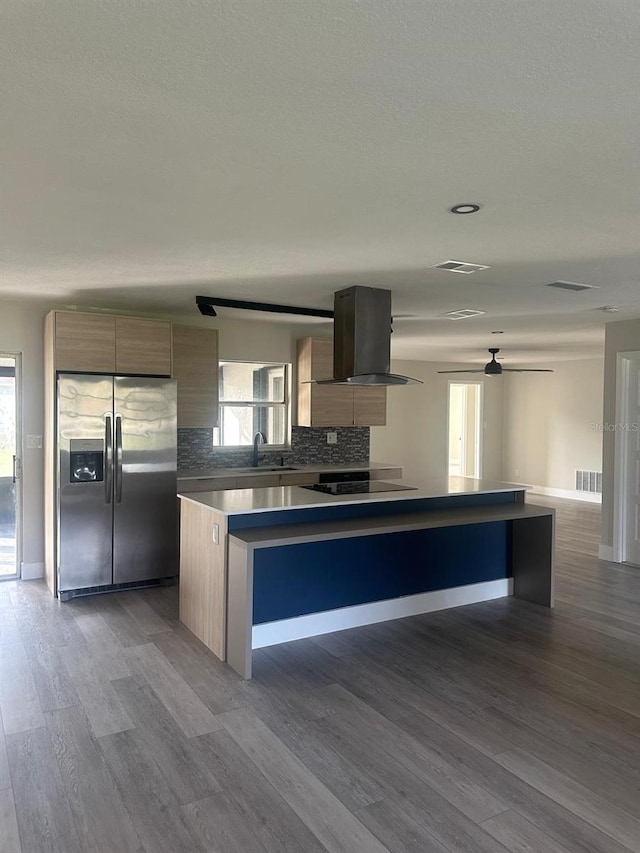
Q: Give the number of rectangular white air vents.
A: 4